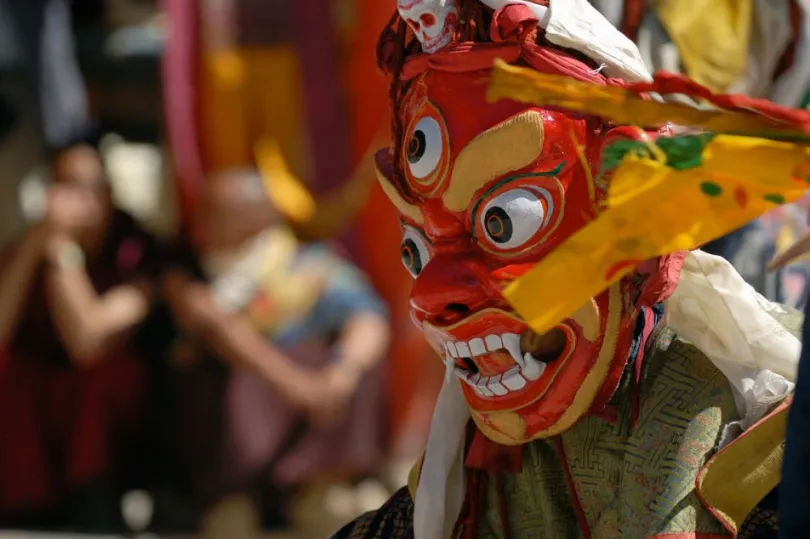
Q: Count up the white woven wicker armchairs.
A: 0